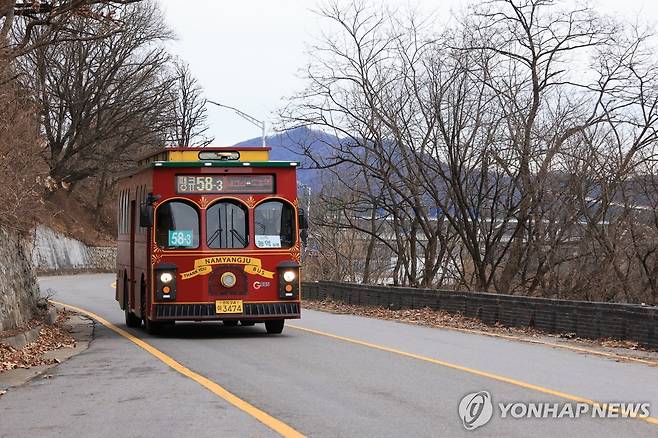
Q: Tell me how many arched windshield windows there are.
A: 3